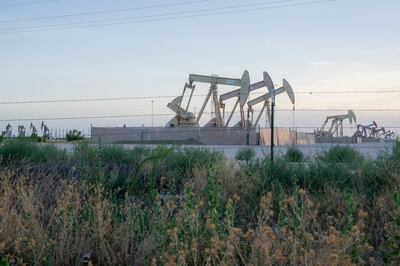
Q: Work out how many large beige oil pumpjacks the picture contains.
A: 3